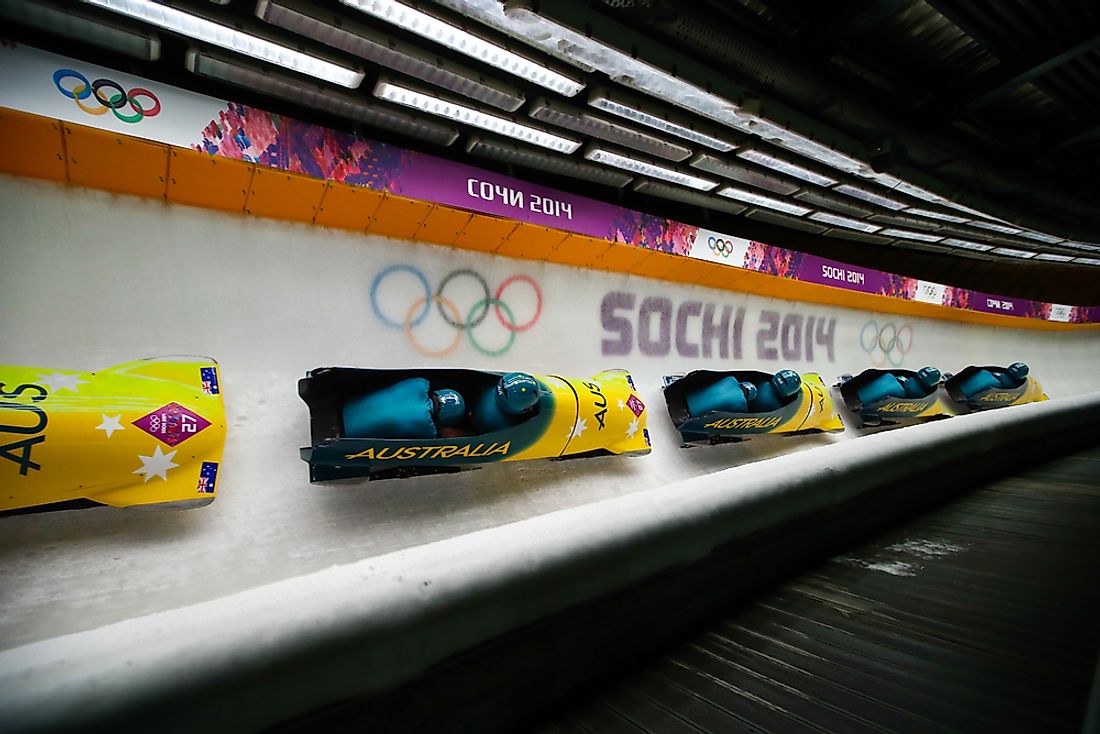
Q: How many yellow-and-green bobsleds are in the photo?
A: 5